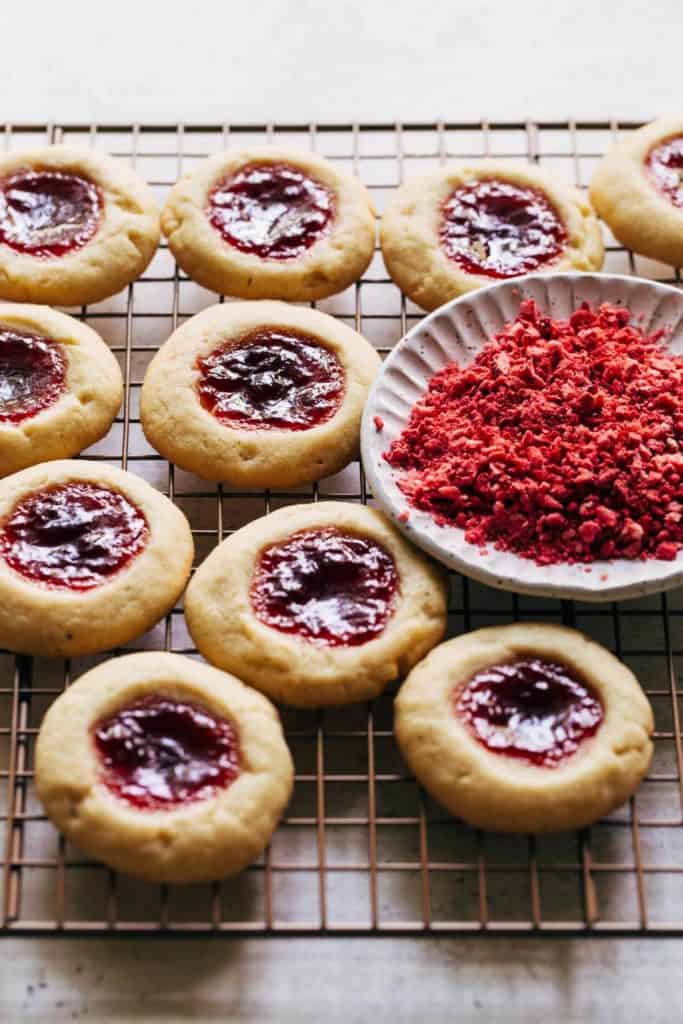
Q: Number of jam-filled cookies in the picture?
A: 10